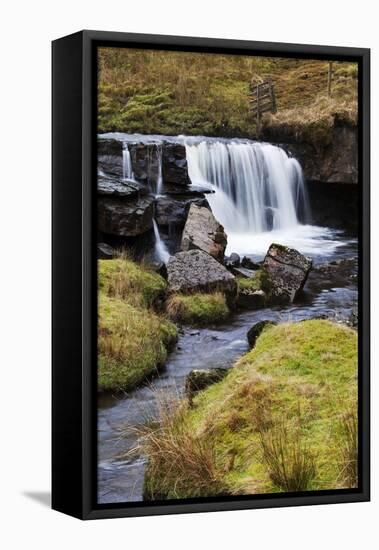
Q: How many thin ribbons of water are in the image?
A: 3